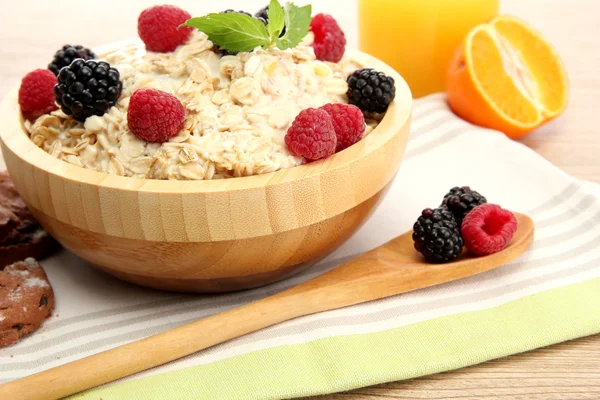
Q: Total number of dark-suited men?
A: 0